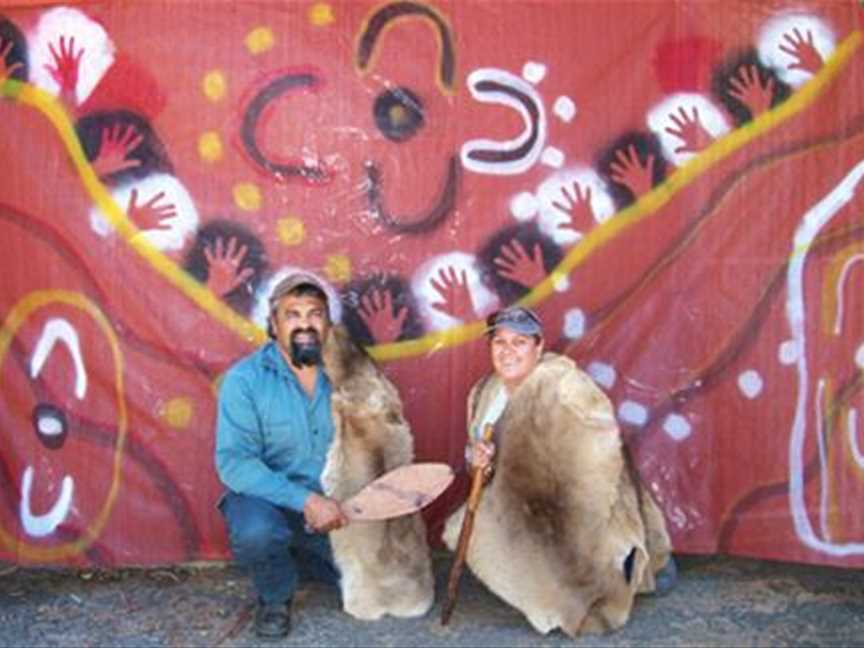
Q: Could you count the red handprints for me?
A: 13